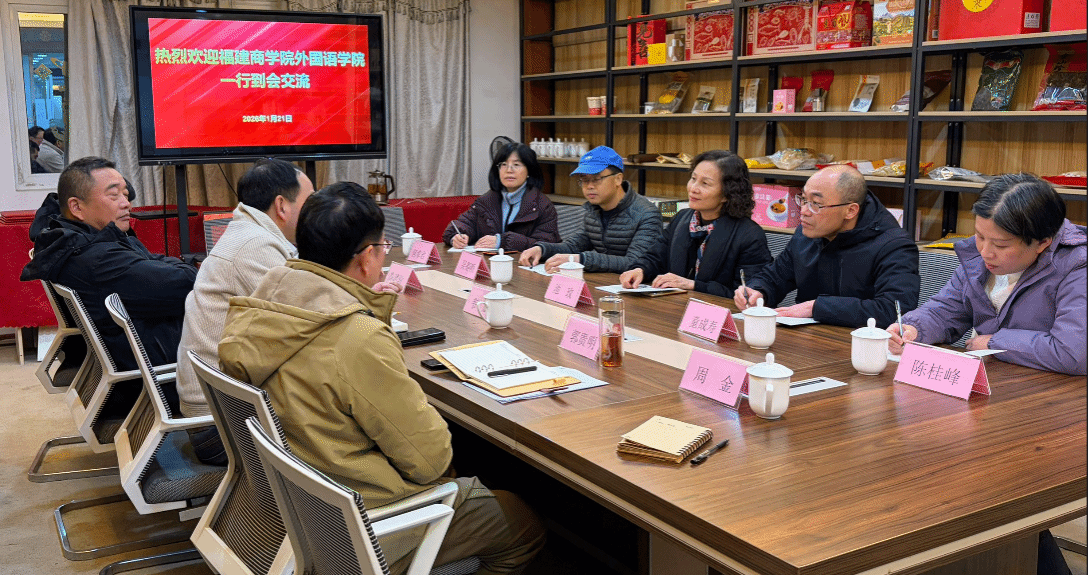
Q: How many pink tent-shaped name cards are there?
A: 9